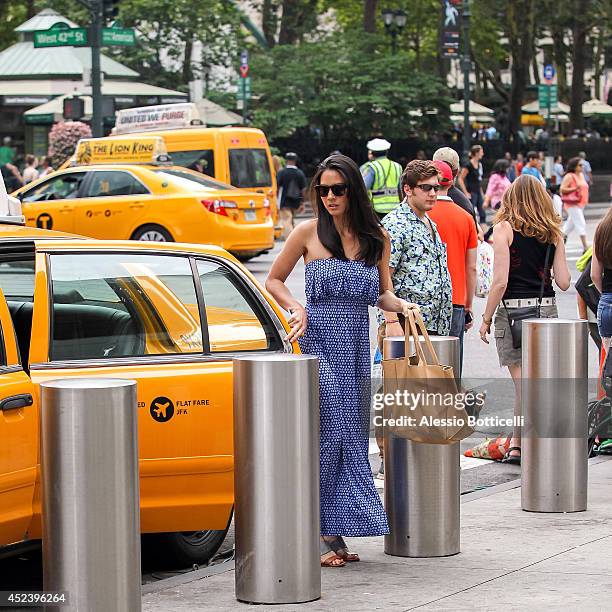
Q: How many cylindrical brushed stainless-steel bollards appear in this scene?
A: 4